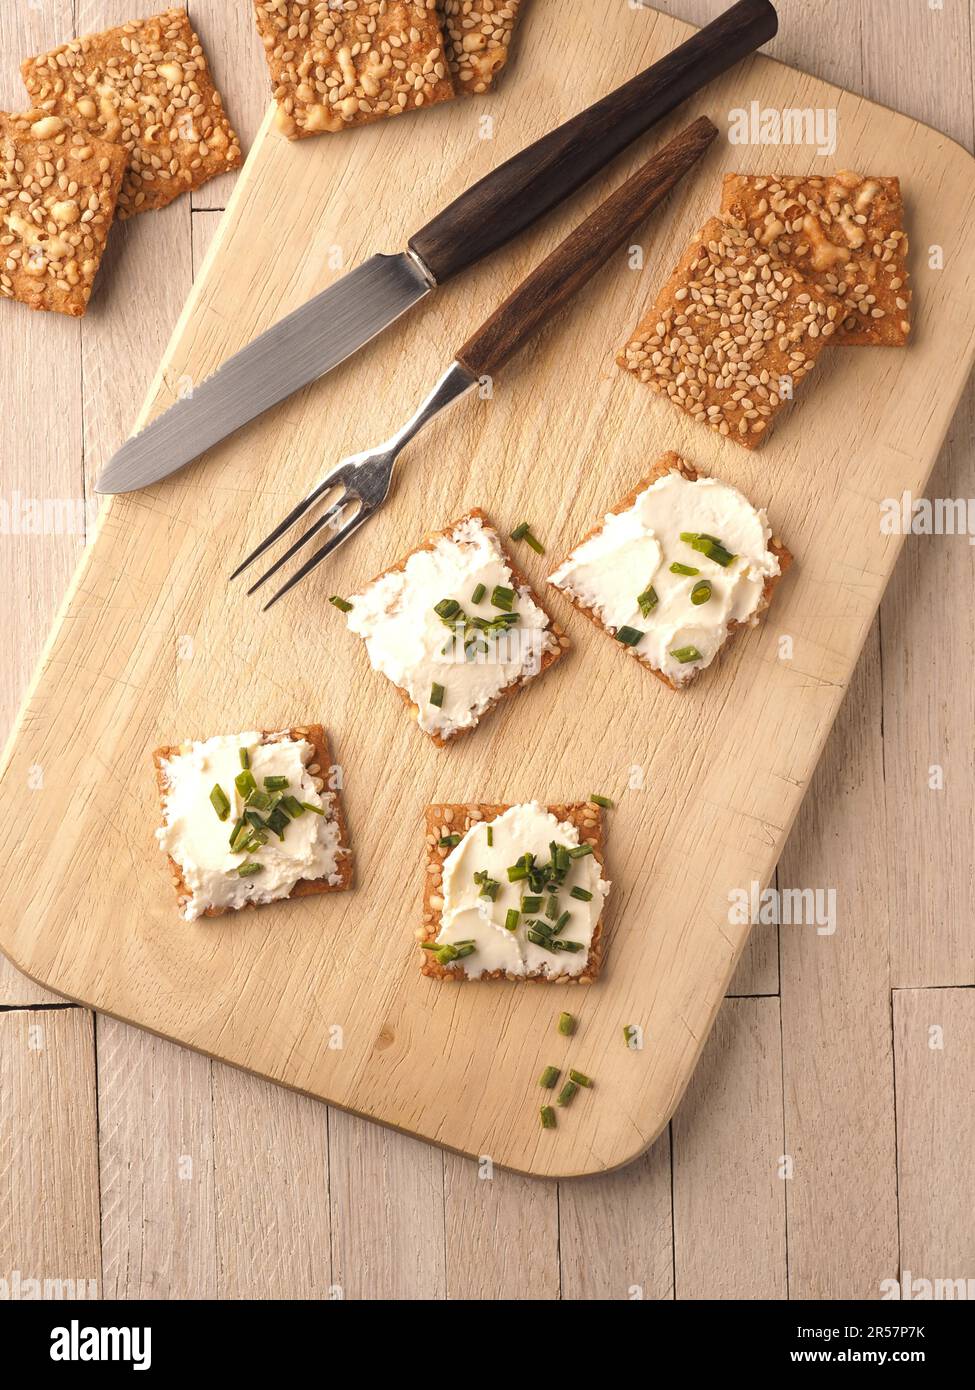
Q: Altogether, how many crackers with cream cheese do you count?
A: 4